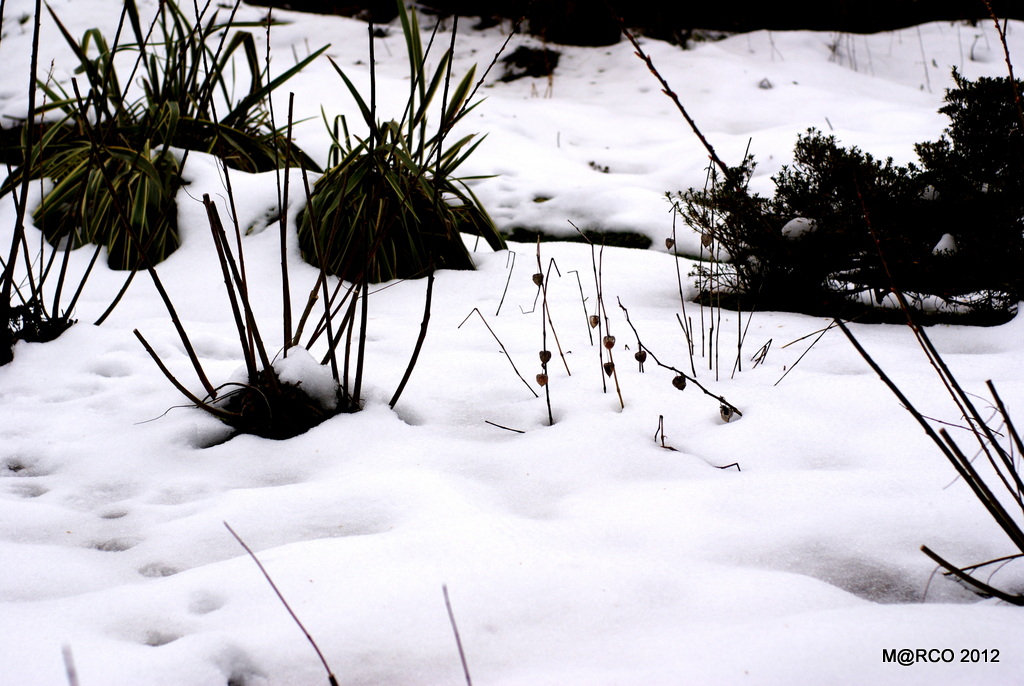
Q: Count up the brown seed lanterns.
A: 11